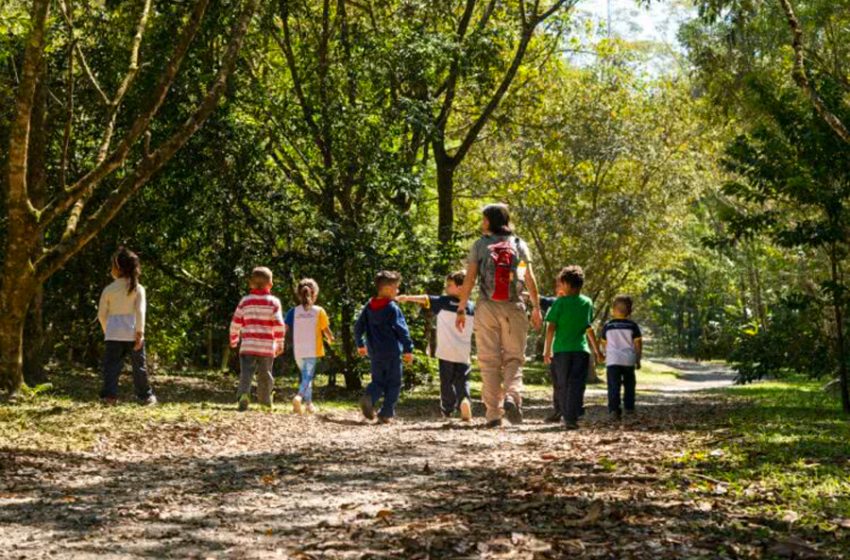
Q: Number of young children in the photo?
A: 8